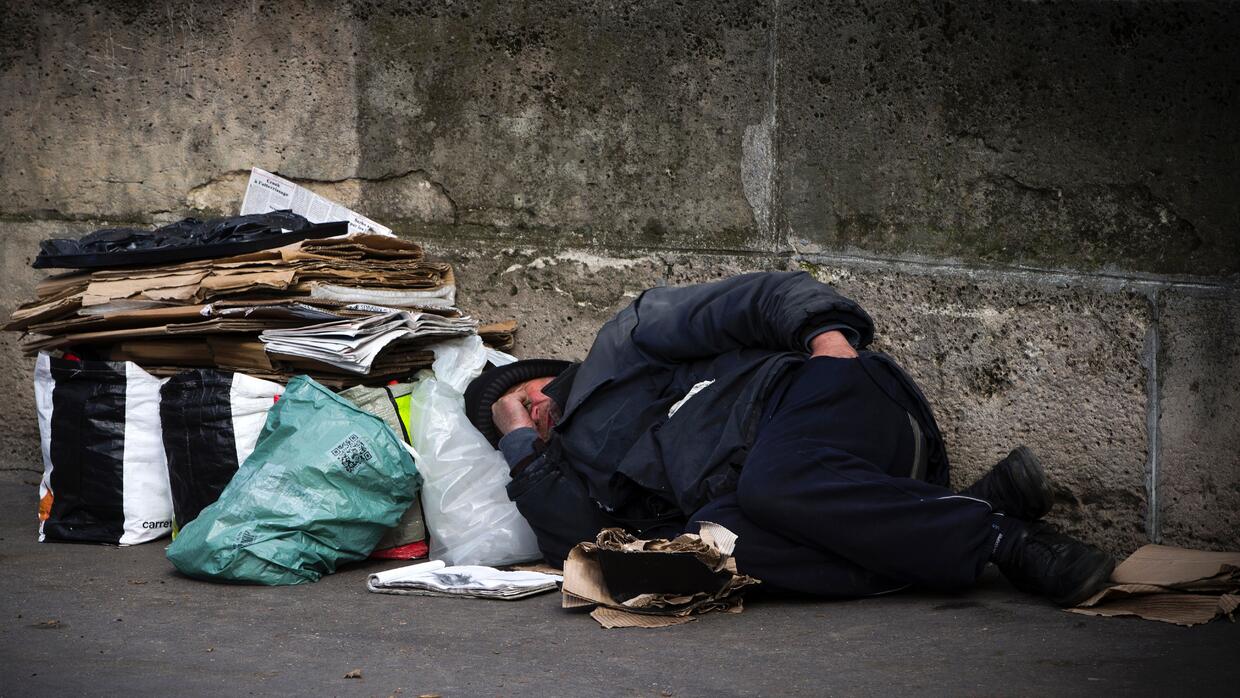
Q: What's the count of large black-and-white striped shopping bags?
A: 2